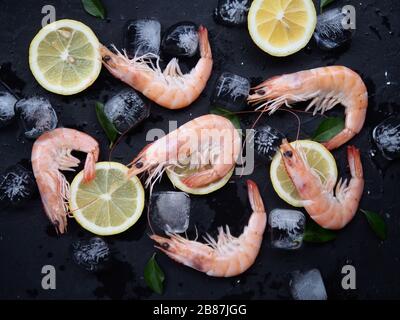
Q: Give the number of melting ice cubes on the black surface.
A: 15